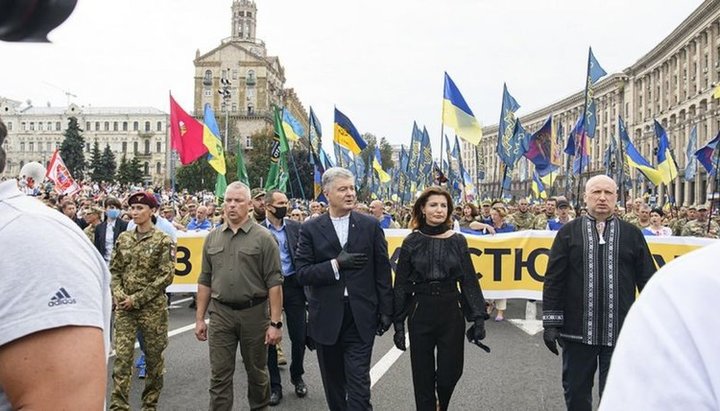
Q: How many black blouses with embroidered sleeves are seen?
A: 1